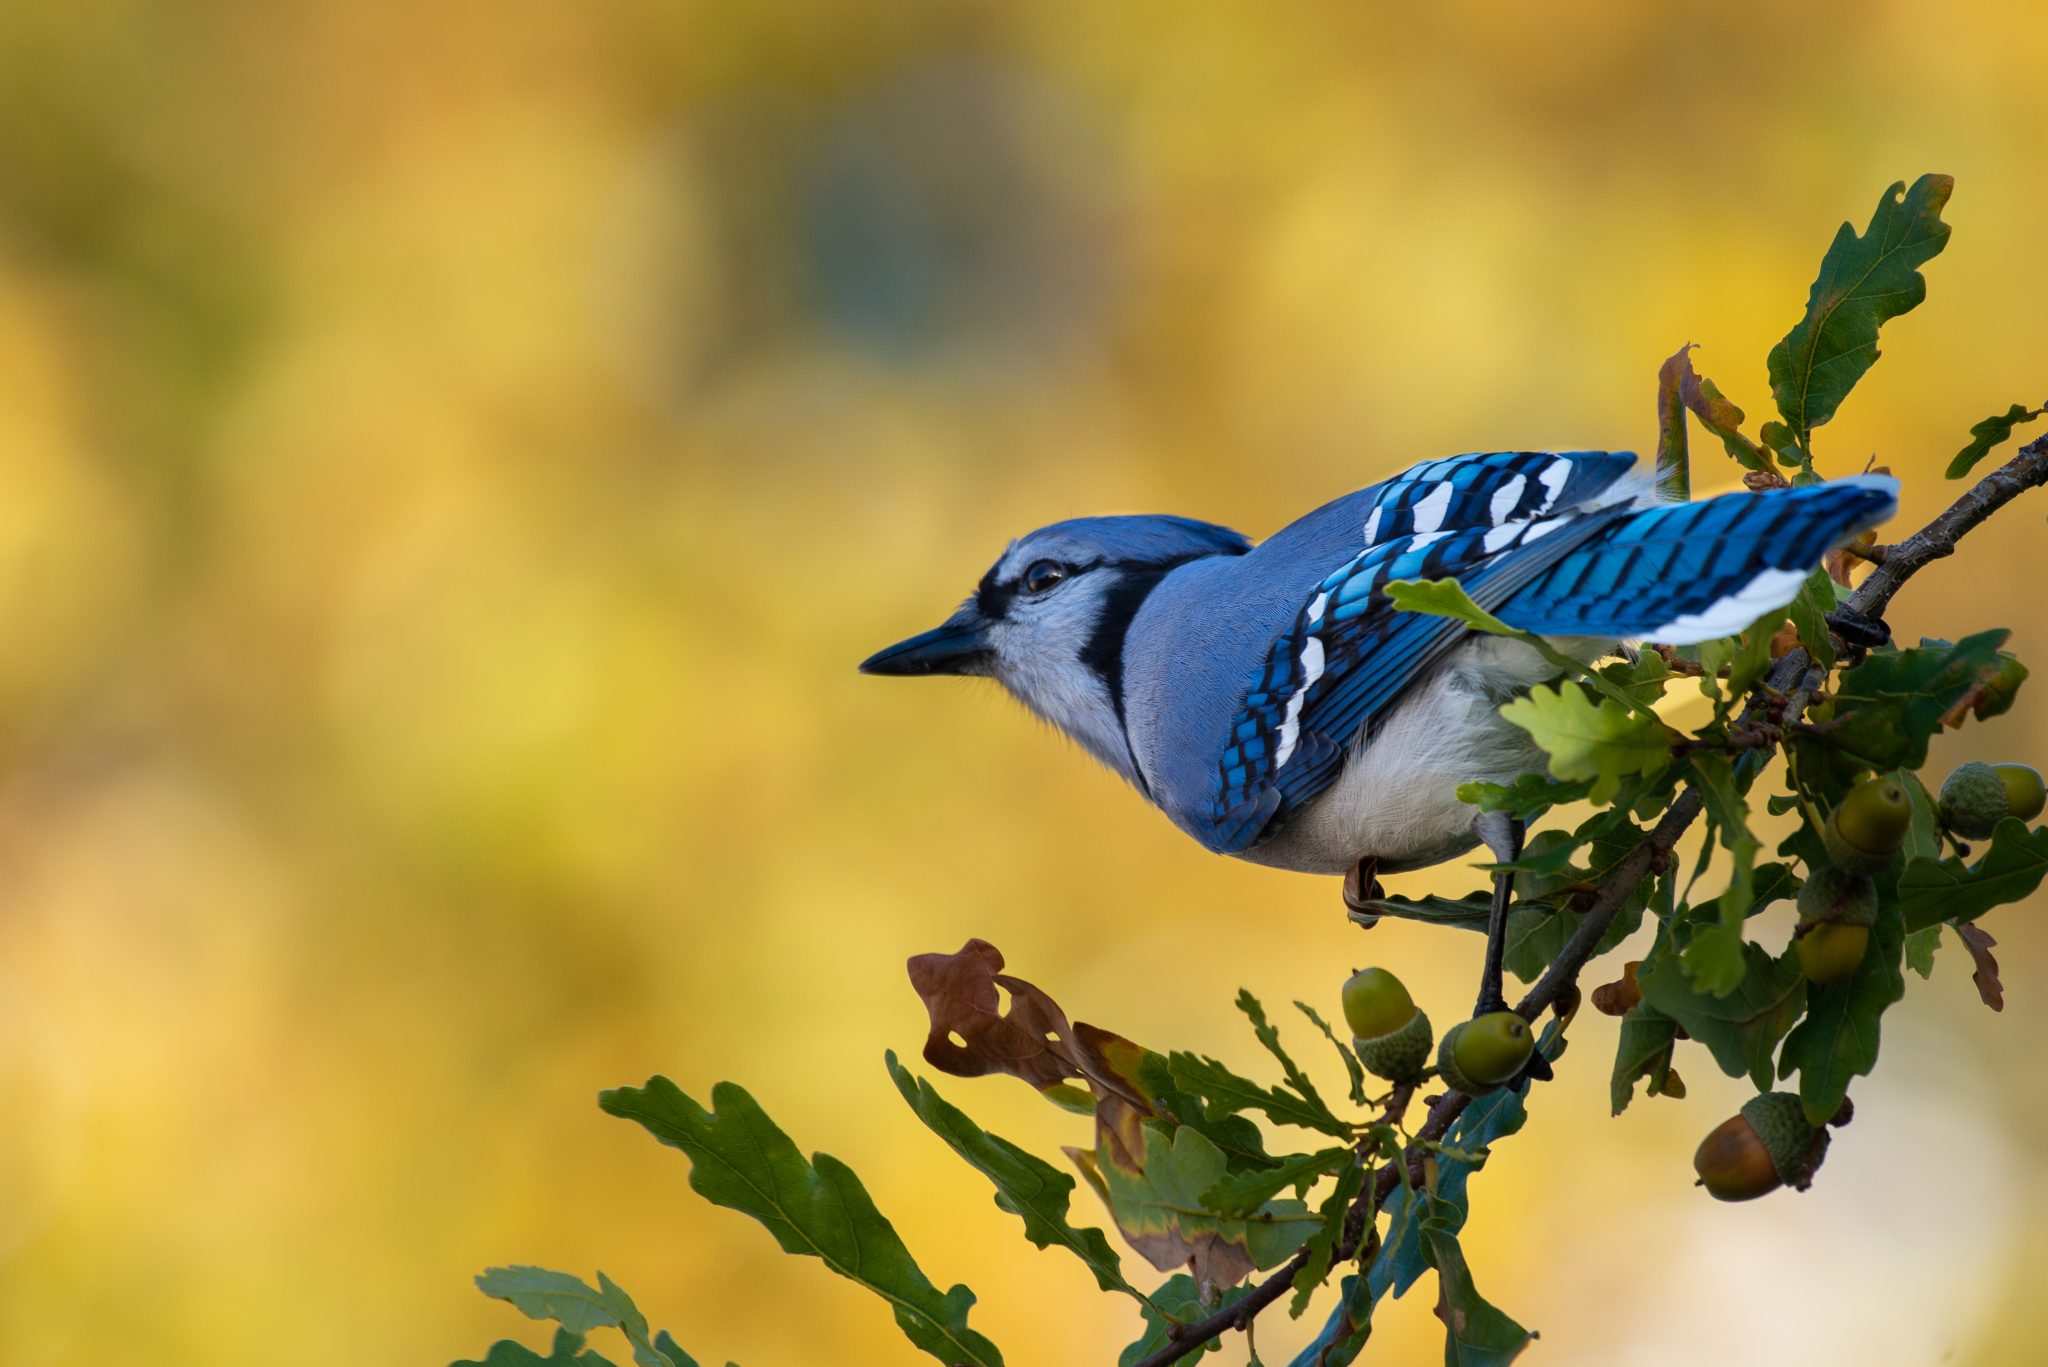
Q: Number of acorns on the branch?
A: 6